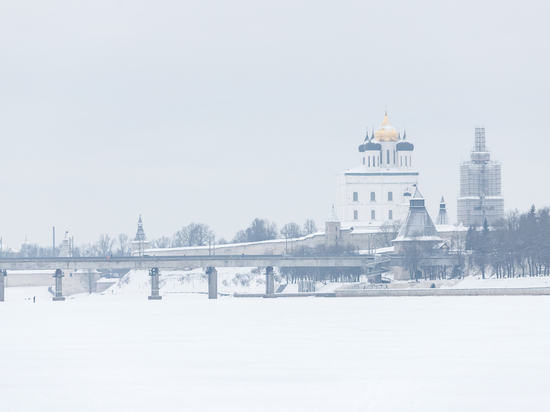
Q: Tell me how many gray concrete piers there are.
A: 5